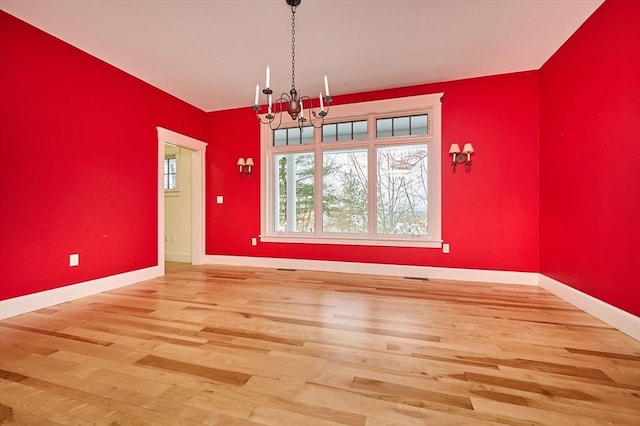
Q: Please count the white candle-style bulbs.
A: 6